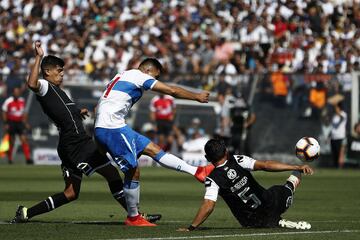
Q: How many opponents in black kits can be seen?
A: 2